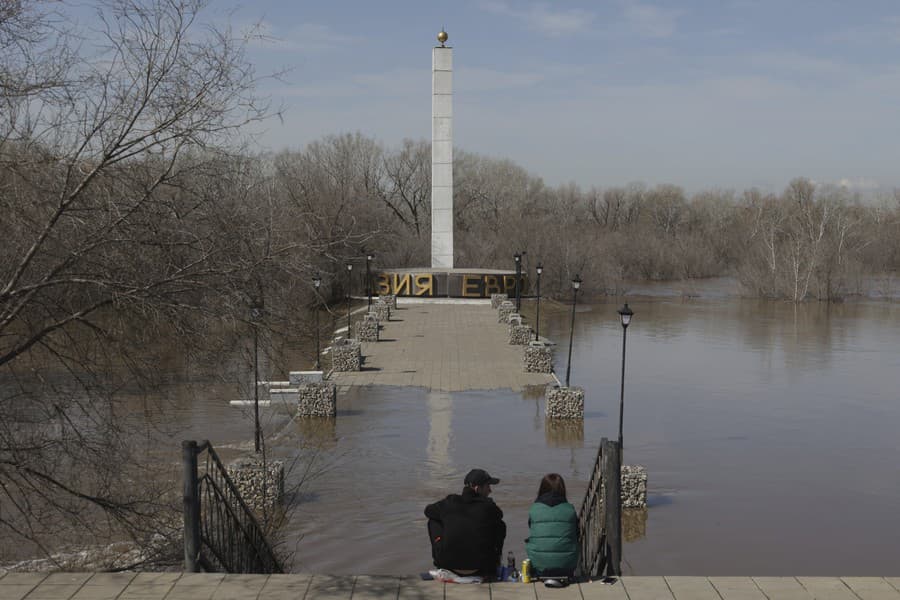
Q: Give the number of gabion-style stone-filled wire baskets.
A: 12